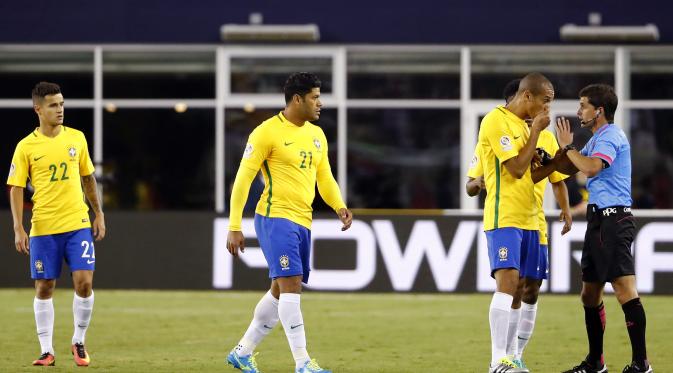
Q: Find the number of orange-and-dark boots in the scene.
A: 2